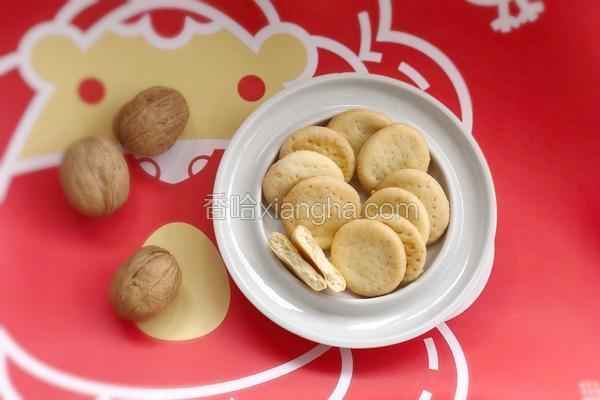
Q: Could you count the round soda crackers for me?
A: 9